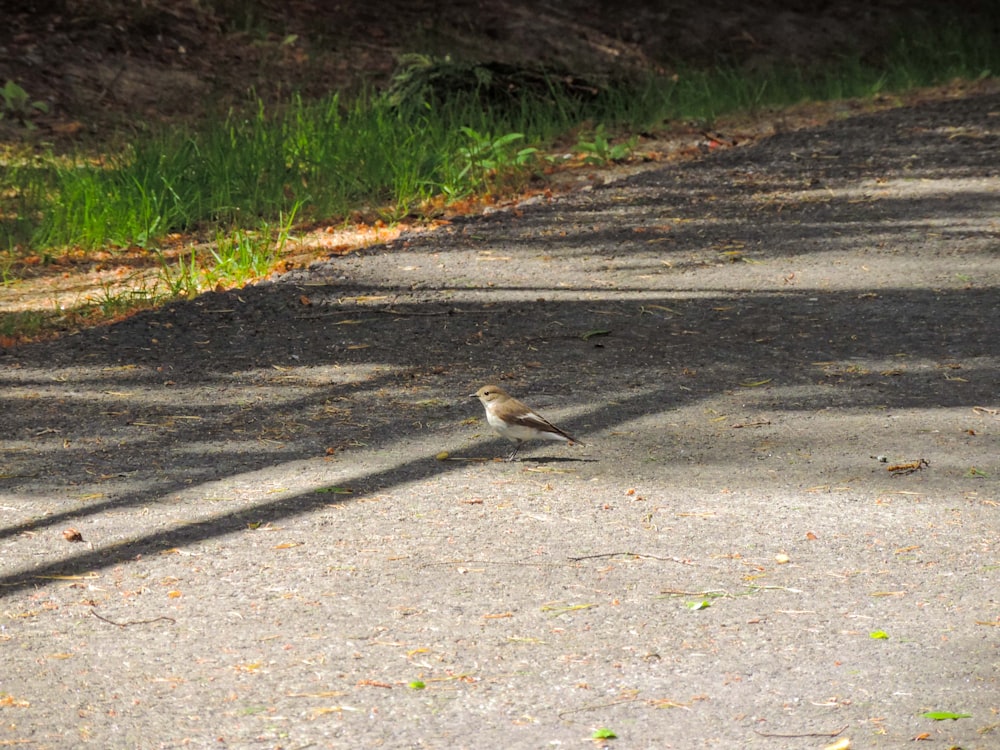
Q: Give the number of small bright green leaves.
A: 5